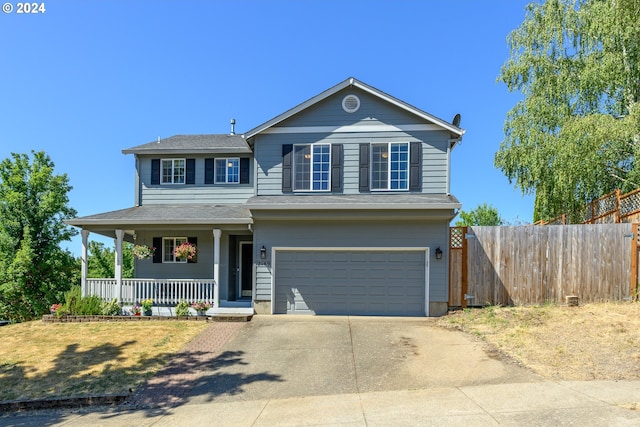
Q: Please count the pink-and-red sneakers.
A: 0